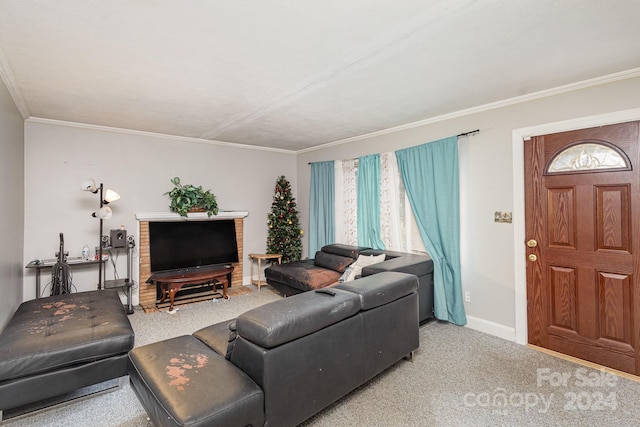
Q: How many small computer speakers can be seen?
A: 2